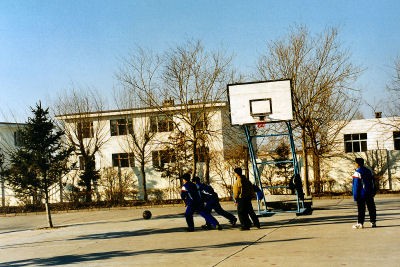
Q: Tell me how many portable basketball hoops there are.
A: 1